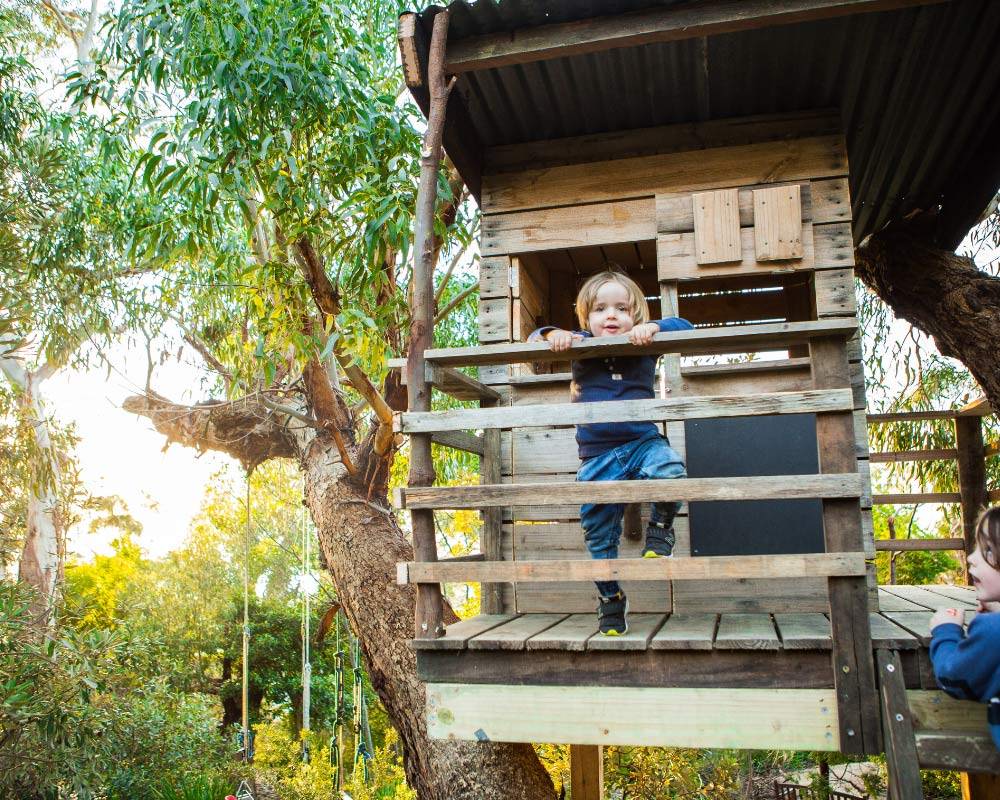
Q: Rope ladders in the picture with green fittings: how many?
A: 2